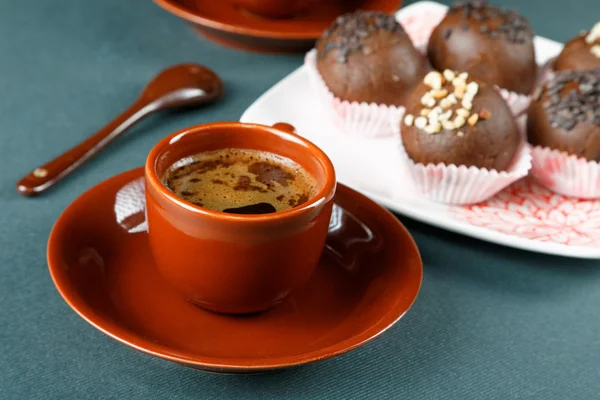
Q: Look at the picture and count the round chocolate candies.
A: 5